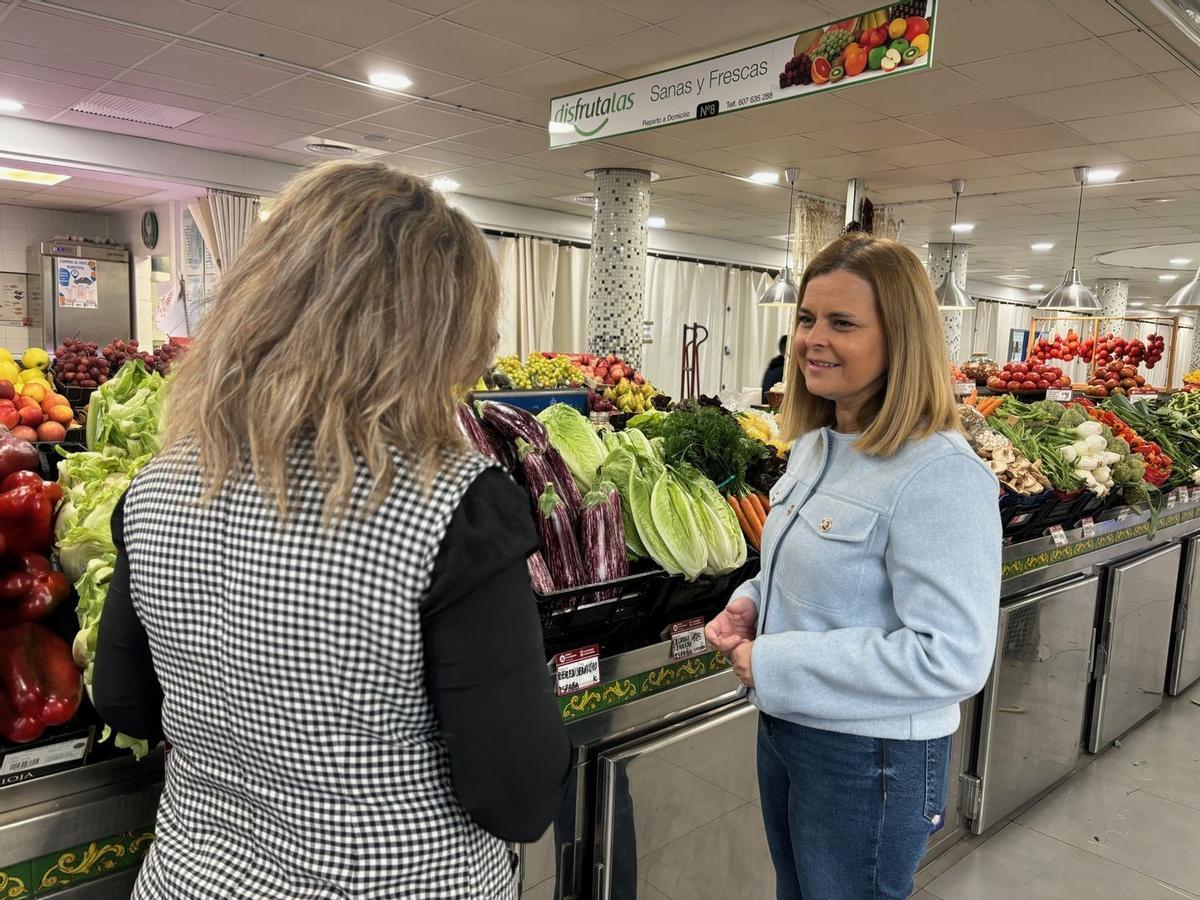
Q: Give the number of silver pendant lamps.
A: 4